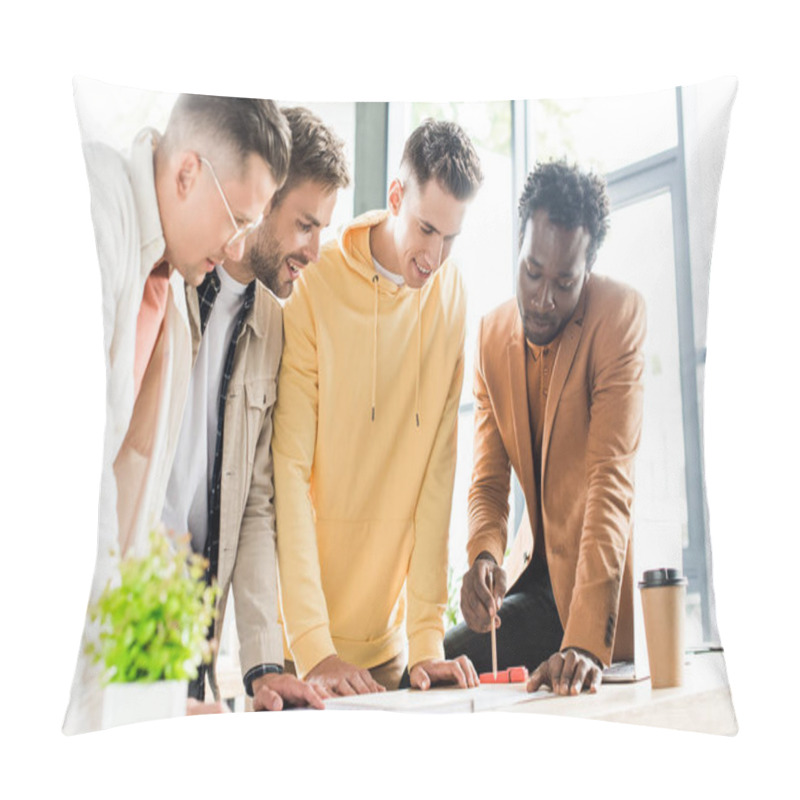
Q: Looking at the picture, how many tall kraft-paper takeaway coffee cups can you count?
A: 1